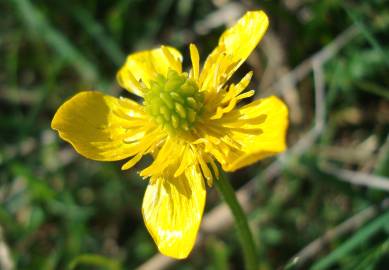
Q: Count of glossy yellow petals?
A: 5